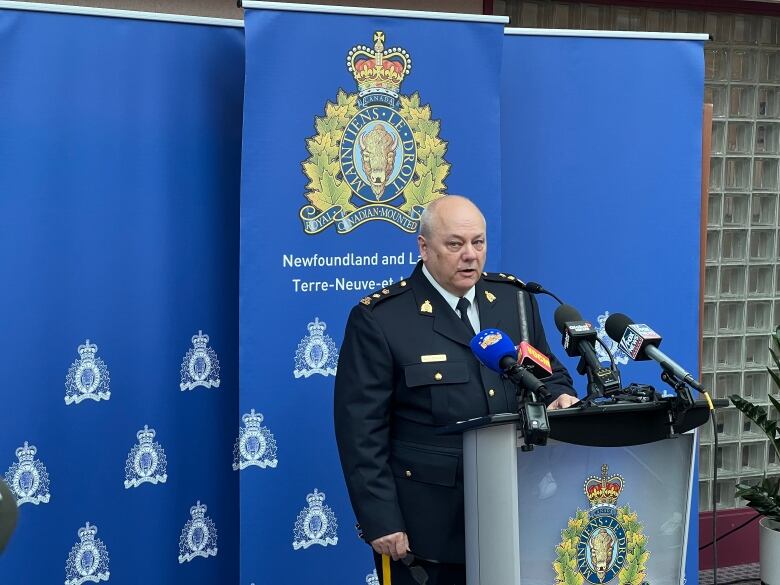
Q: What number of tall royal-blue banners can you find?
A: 3